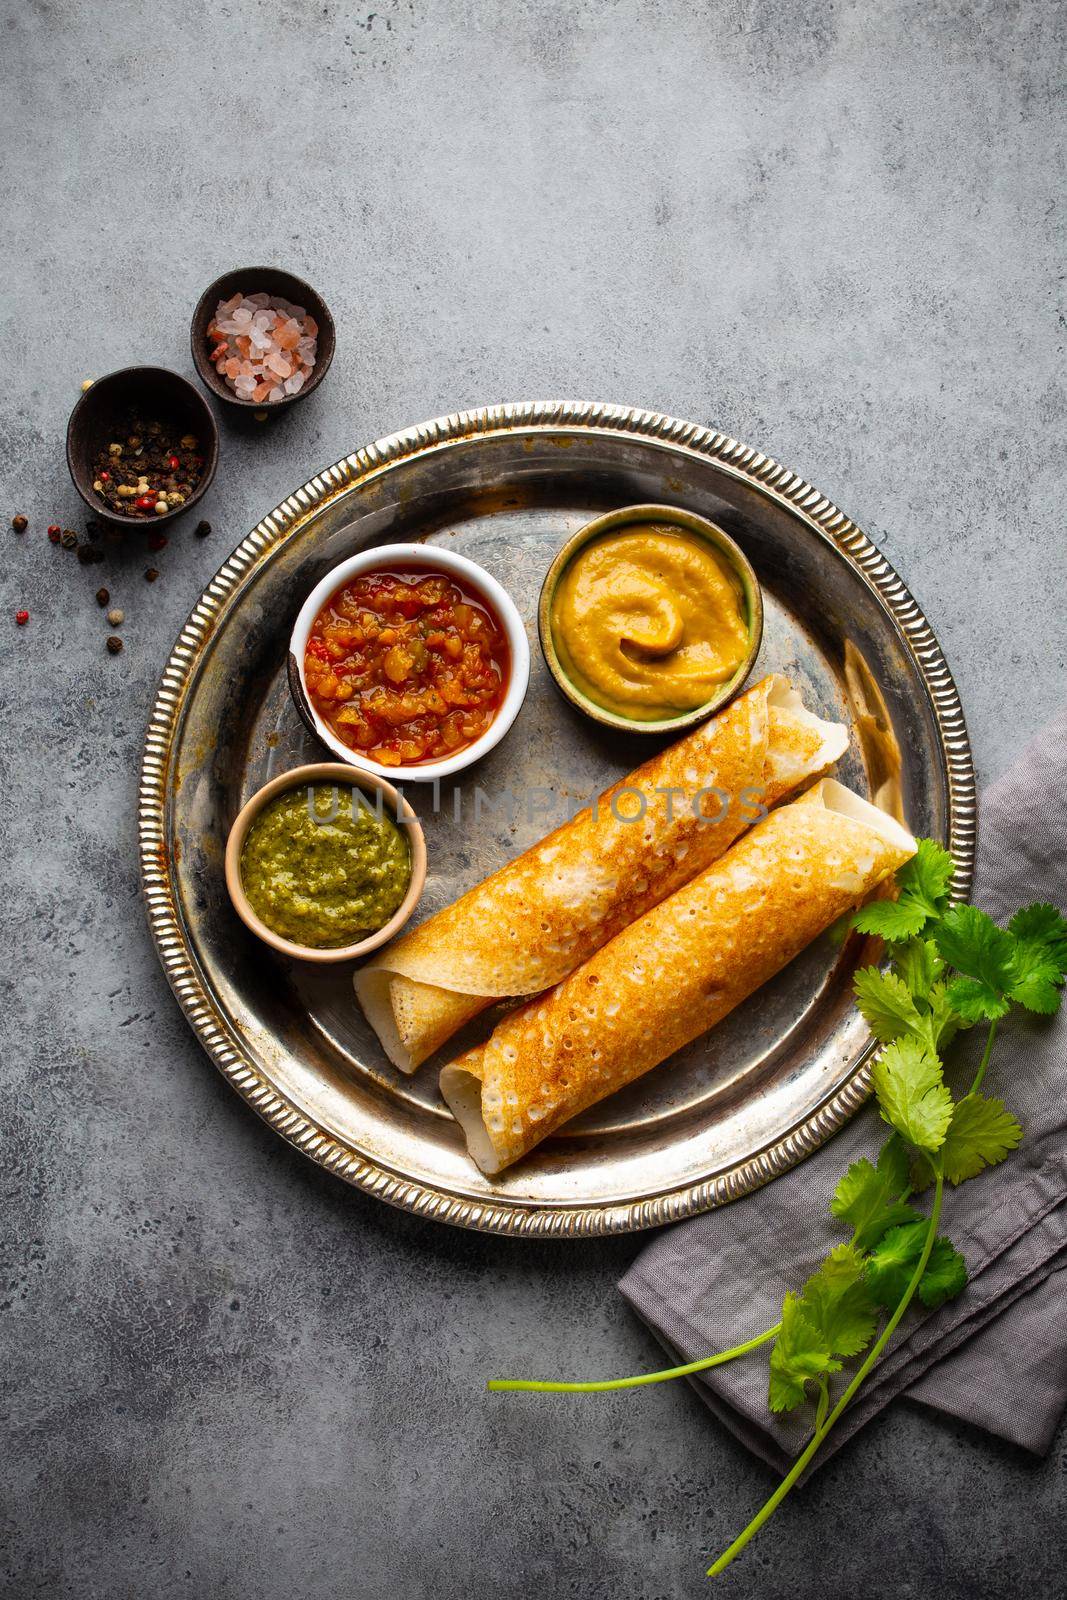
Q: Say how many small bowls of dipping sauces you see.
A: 3